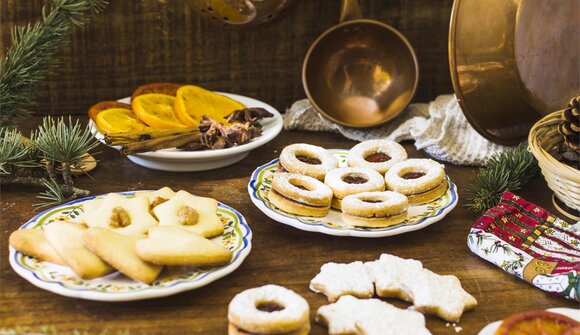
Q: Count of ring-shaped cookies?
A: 7